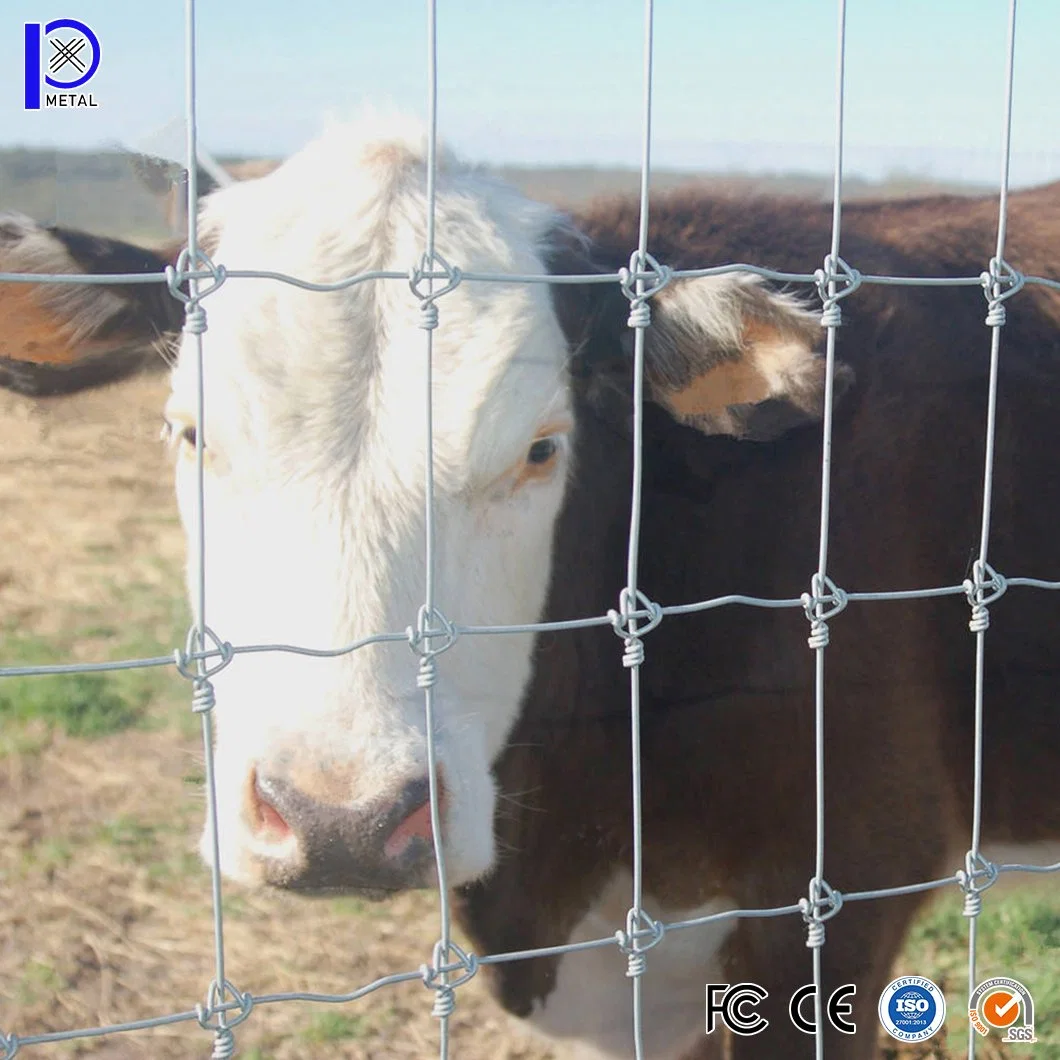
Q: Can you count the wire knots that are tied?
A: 15